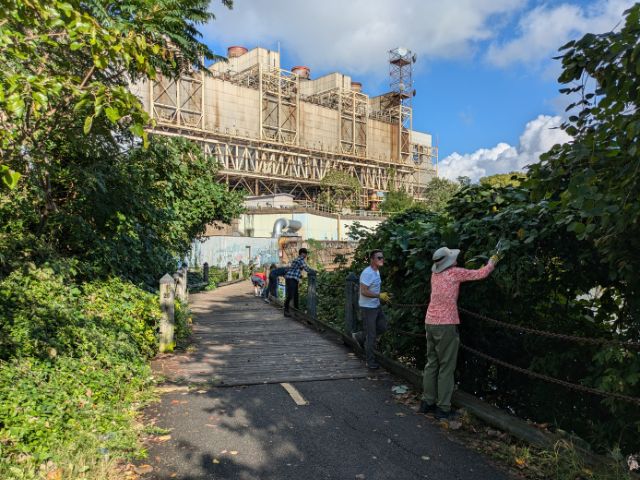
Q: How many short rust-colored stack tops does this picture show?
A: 3